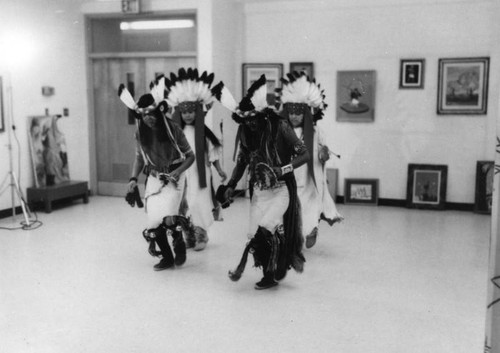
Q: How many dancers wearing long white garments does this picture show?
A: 2